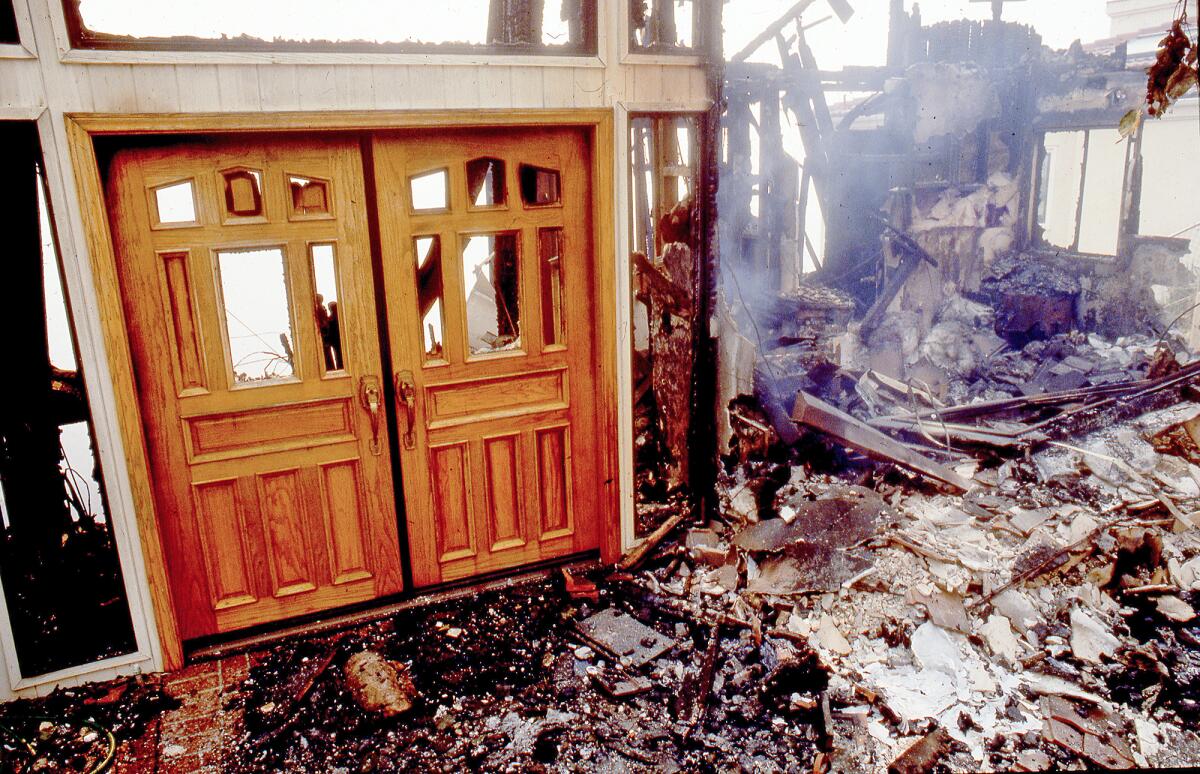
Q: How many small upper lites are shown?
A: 6